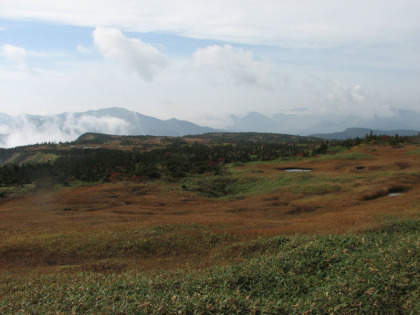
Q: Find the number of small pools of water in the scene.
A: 2